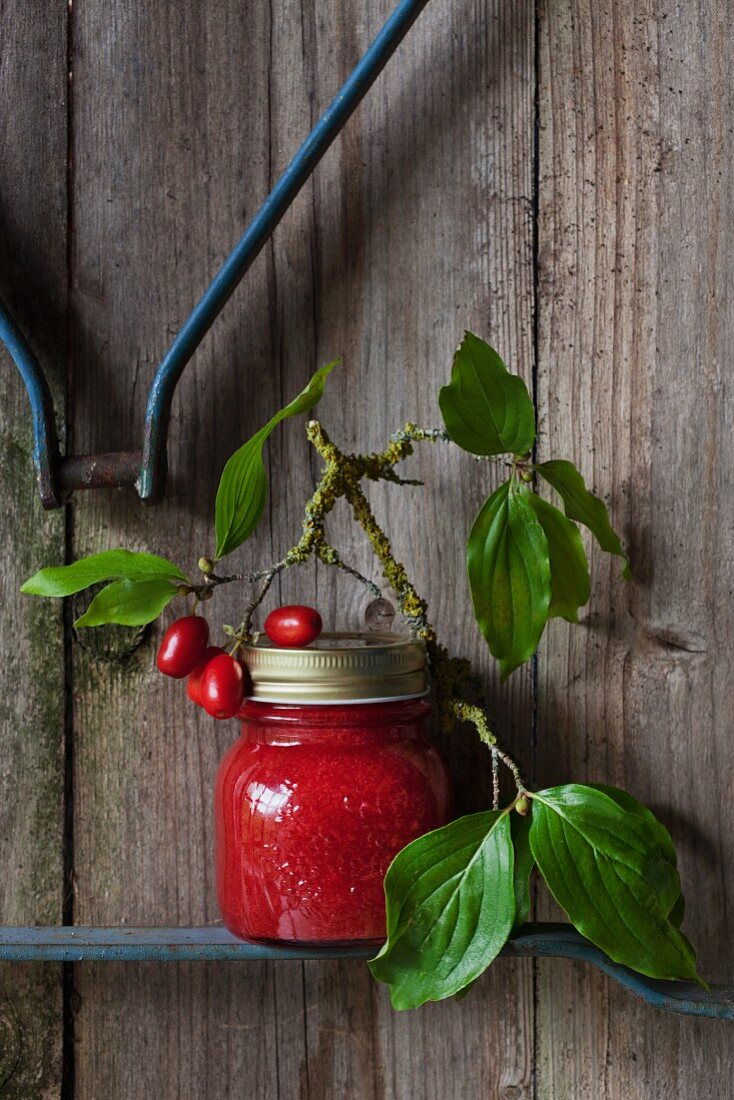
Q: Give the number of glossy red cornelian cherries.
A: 4